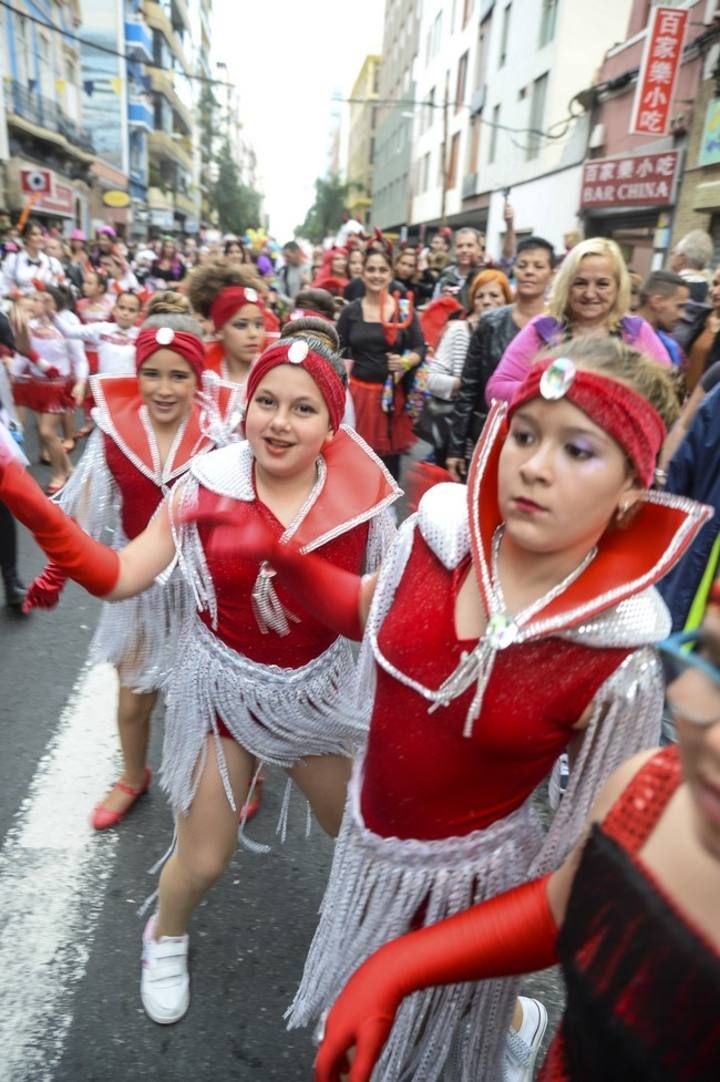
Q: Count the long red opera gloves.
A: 4